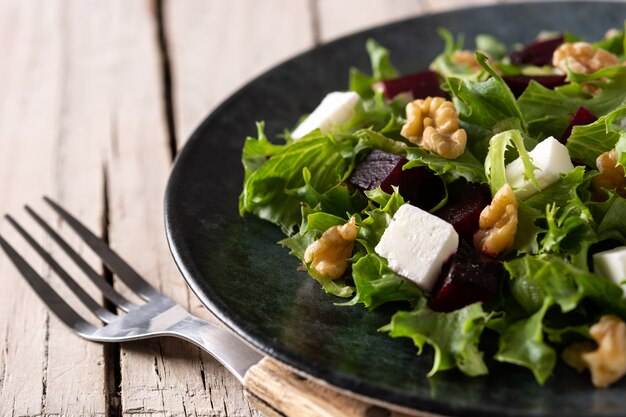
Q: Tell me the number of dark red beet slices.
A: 7